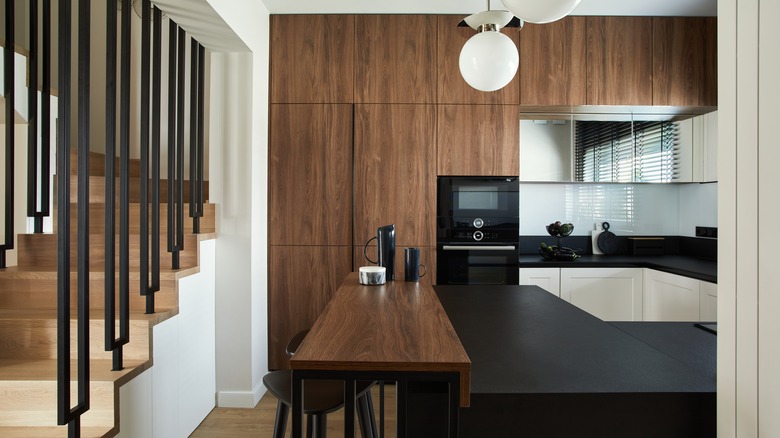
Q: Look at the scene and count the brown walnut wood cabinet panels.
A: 11